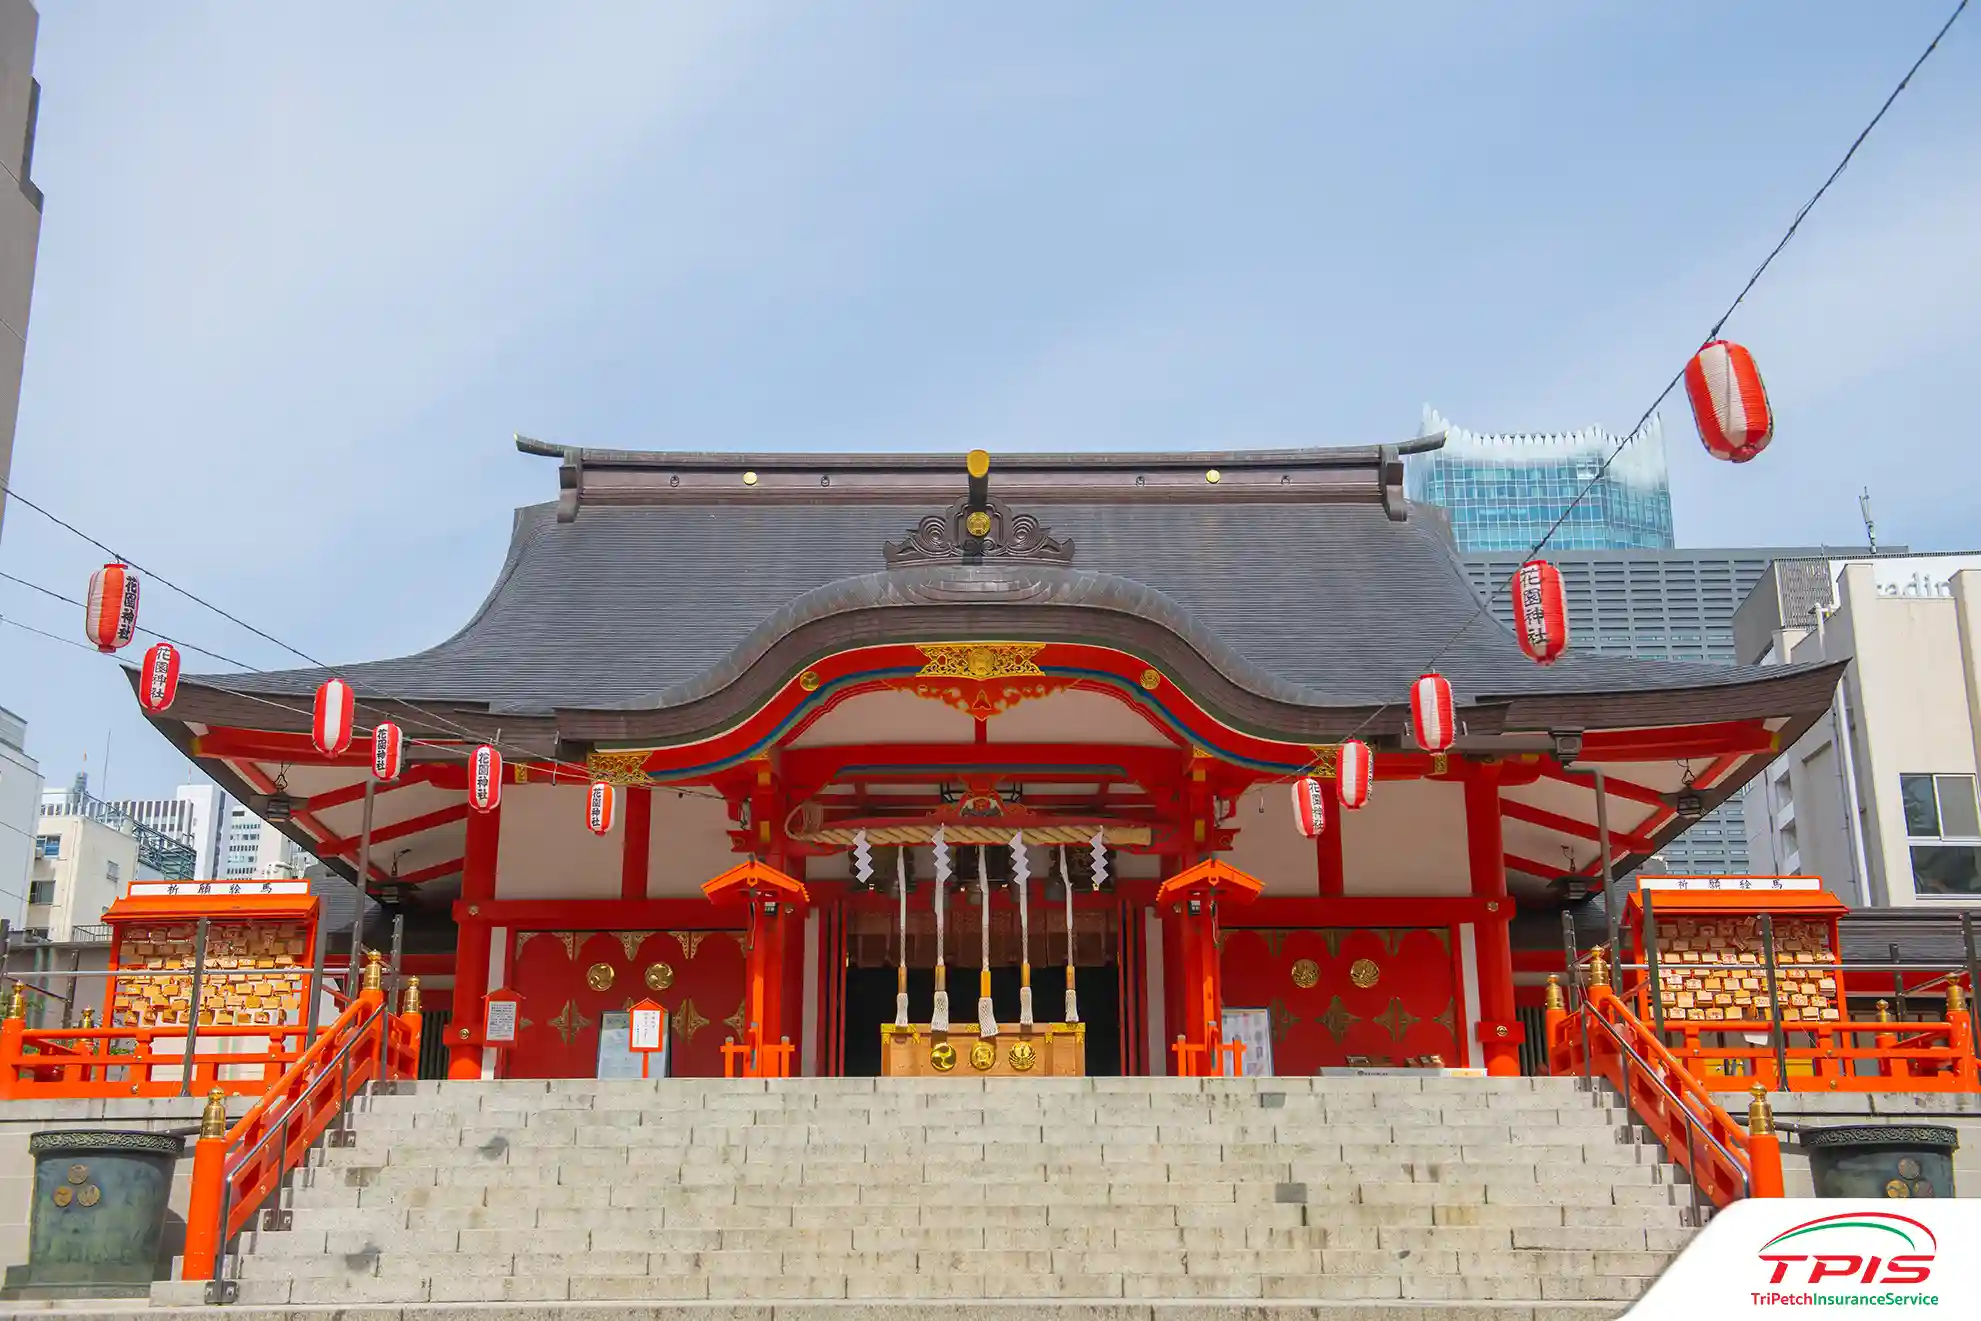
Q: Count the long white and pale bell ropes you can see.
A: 5